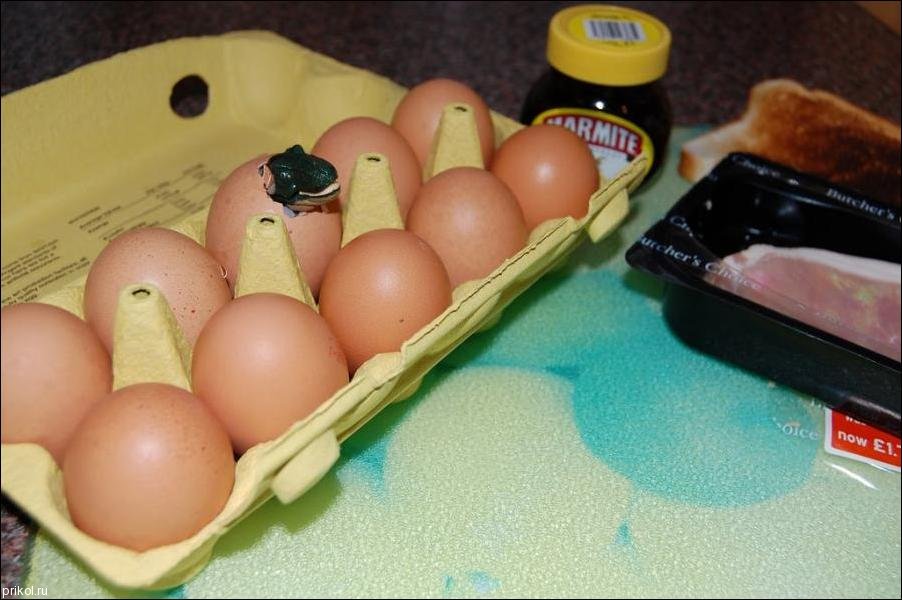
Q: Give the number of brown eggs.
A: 10